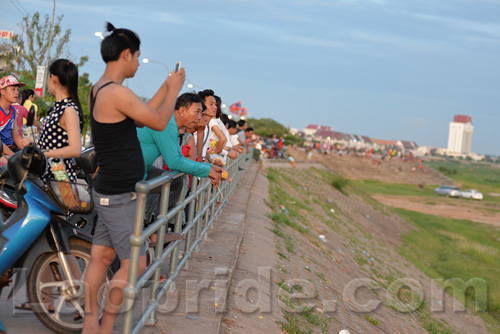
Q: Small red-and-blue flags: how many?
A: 2